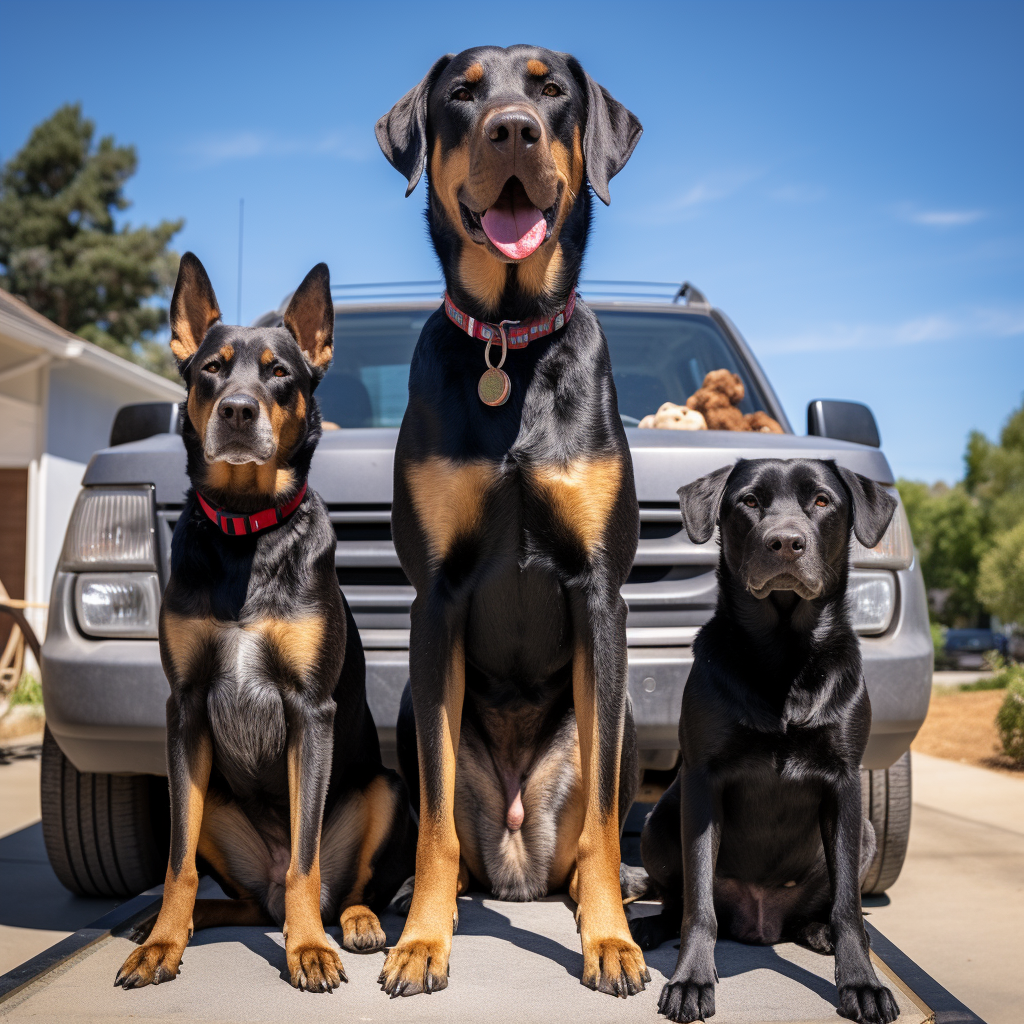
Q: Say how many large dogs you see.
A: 3